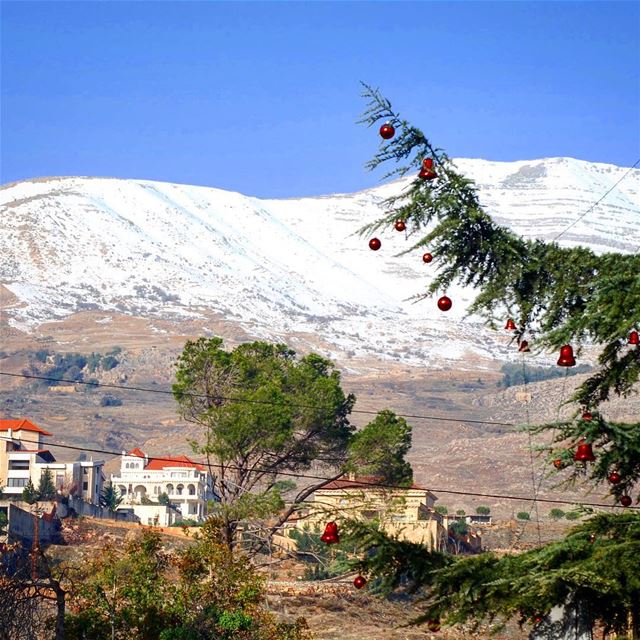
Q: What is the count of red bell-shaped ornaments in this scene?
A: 7